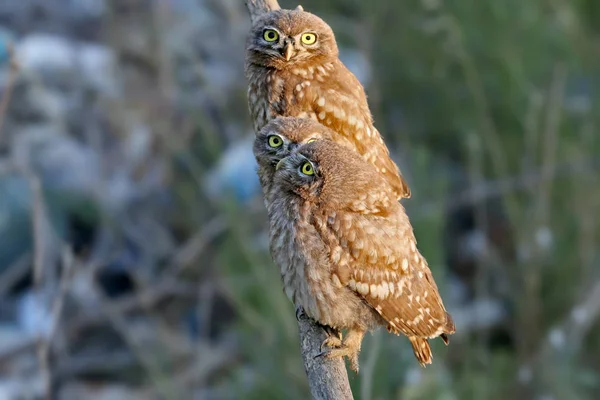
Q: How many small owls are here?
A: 3